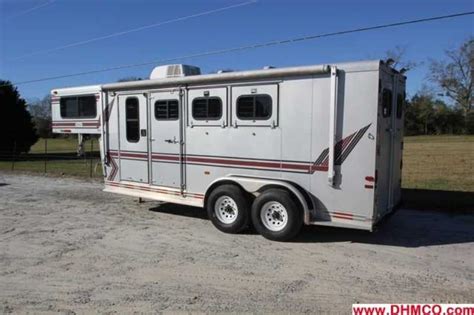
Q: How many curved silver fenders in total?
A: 1